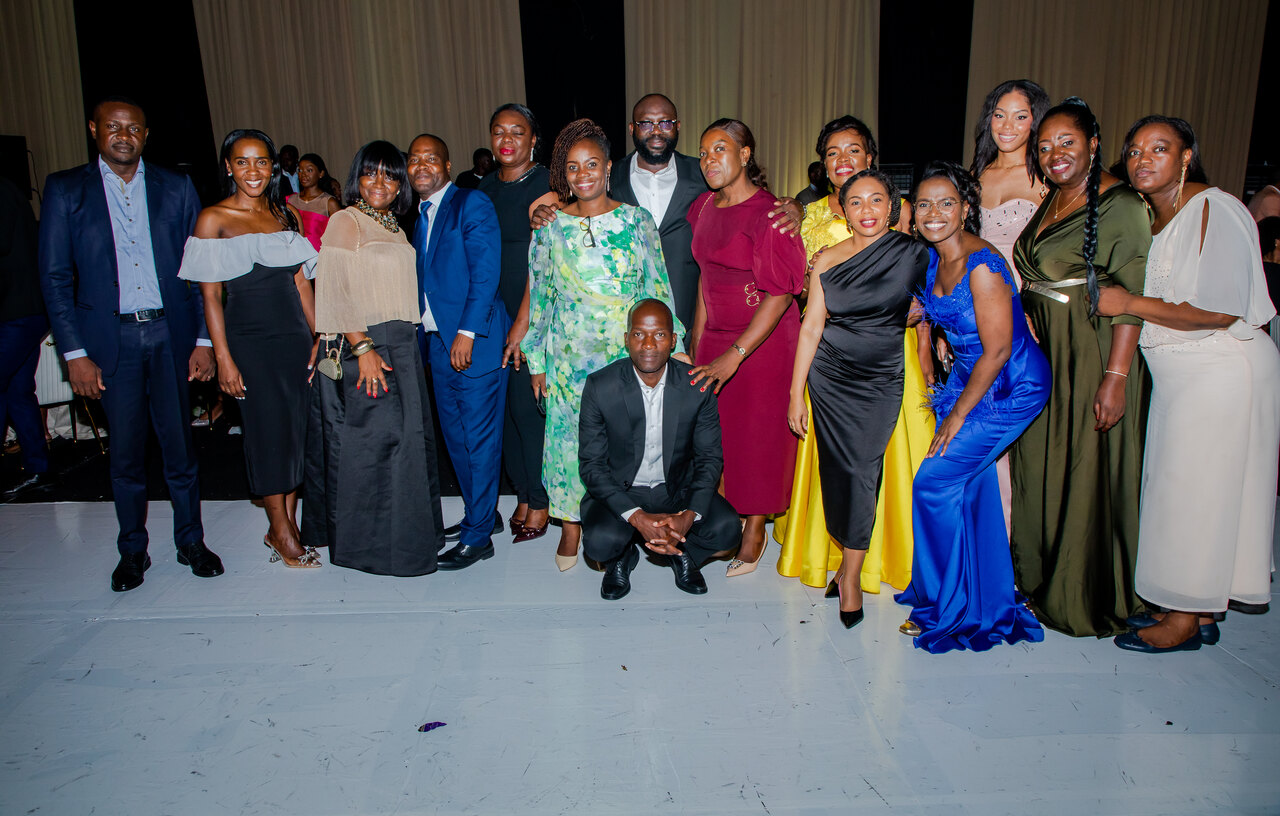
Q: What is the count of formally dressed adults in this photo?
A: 15